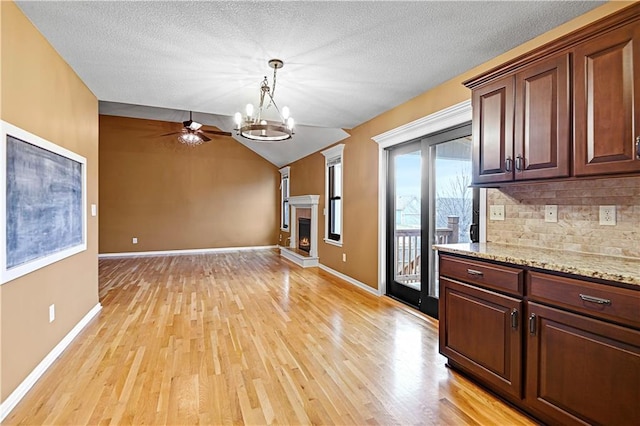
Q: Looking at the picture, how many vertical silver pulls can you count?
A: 5